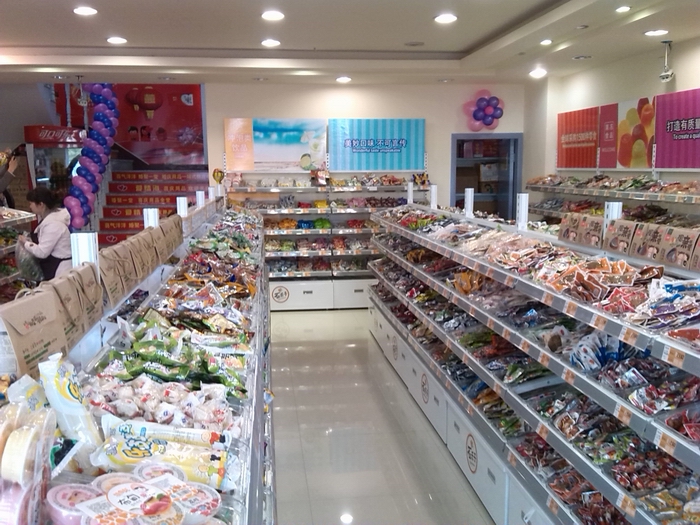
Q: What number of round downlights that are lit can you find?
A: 10